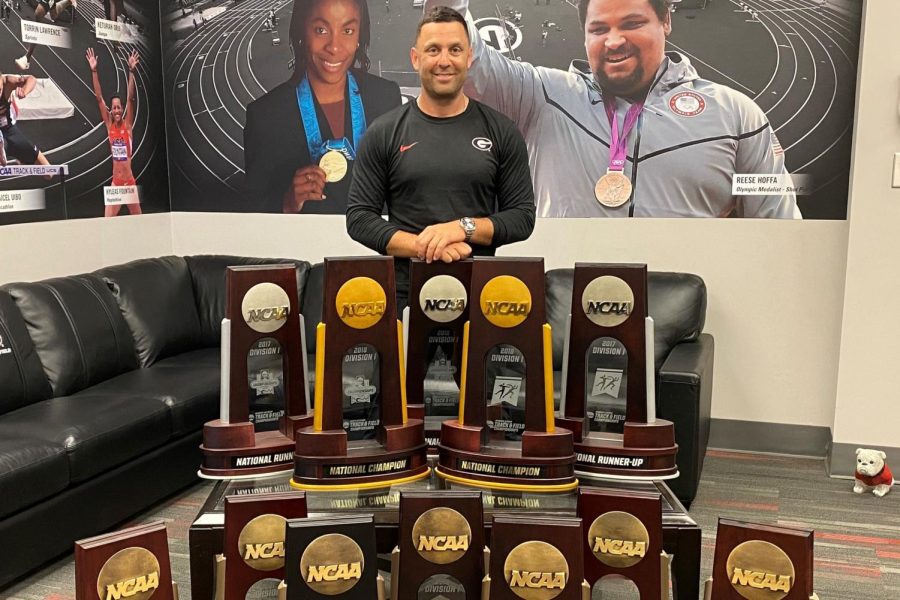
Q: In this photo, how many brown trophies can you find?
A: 11